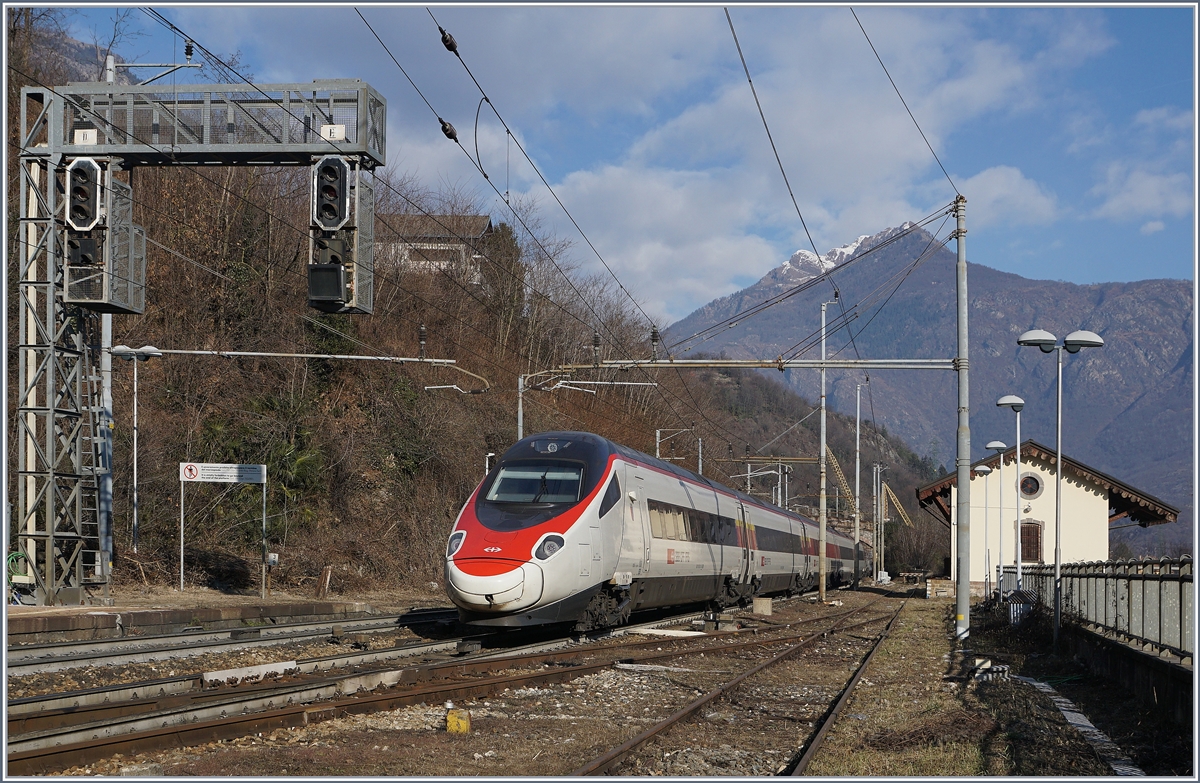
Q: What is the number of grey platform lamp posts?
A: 5